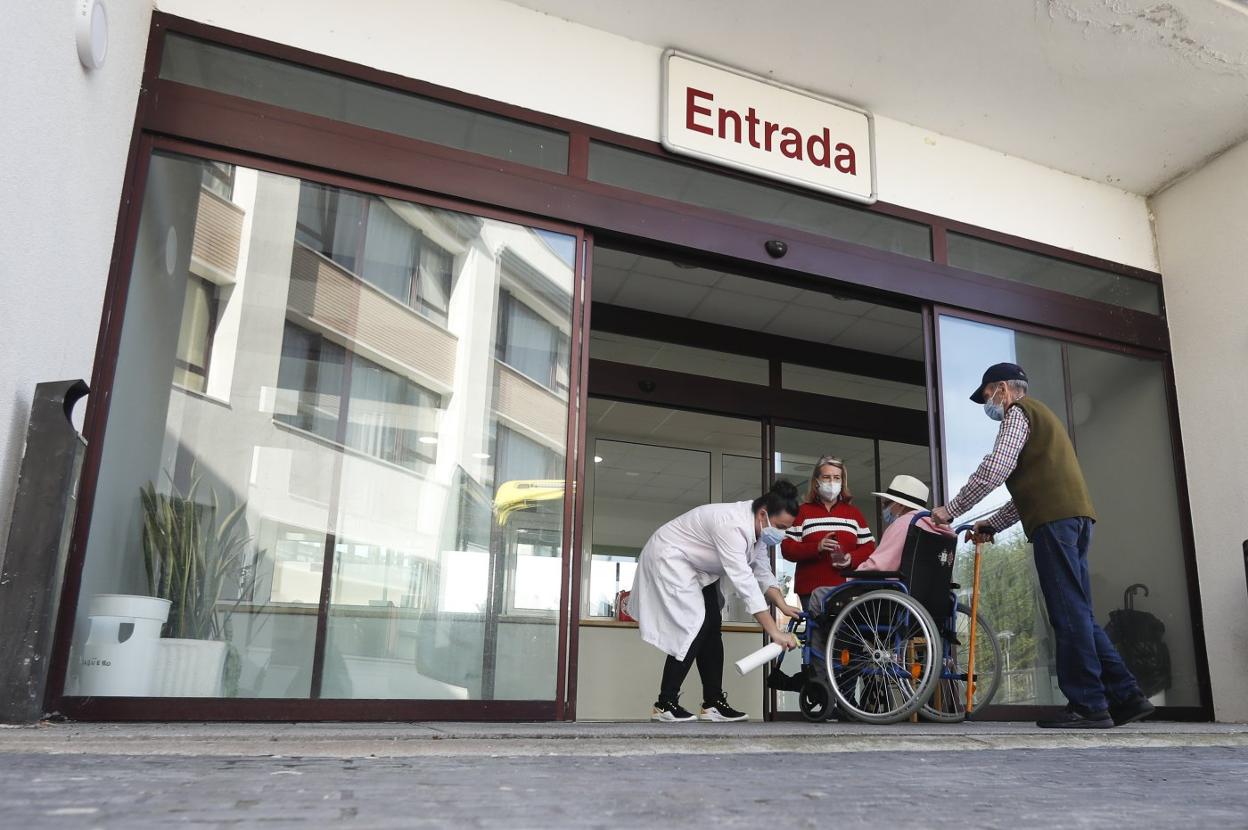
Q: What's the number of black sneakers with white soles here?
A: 2